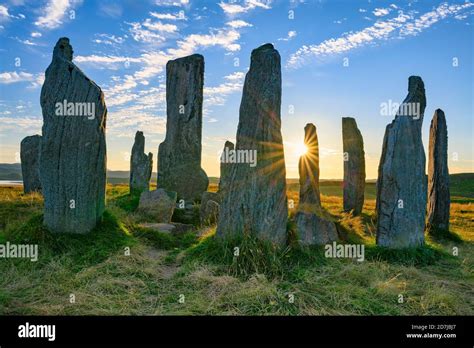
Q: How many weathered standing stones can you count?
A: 10